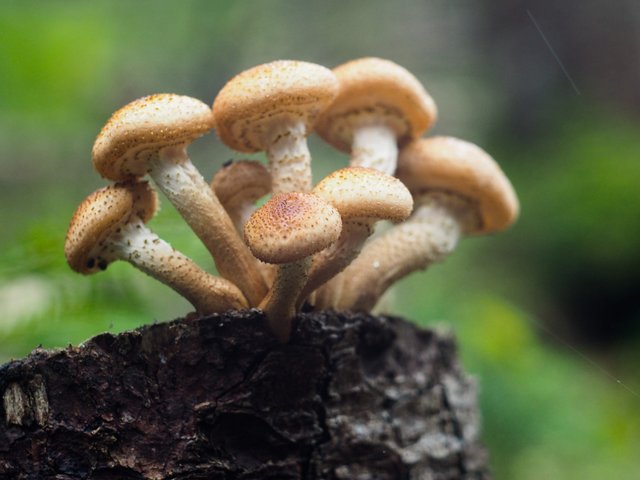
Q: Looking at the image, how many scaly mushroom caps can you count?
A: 8